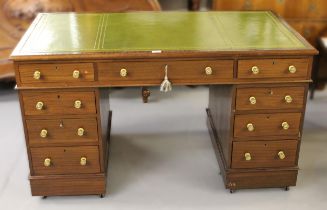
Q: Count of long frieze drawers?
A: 1